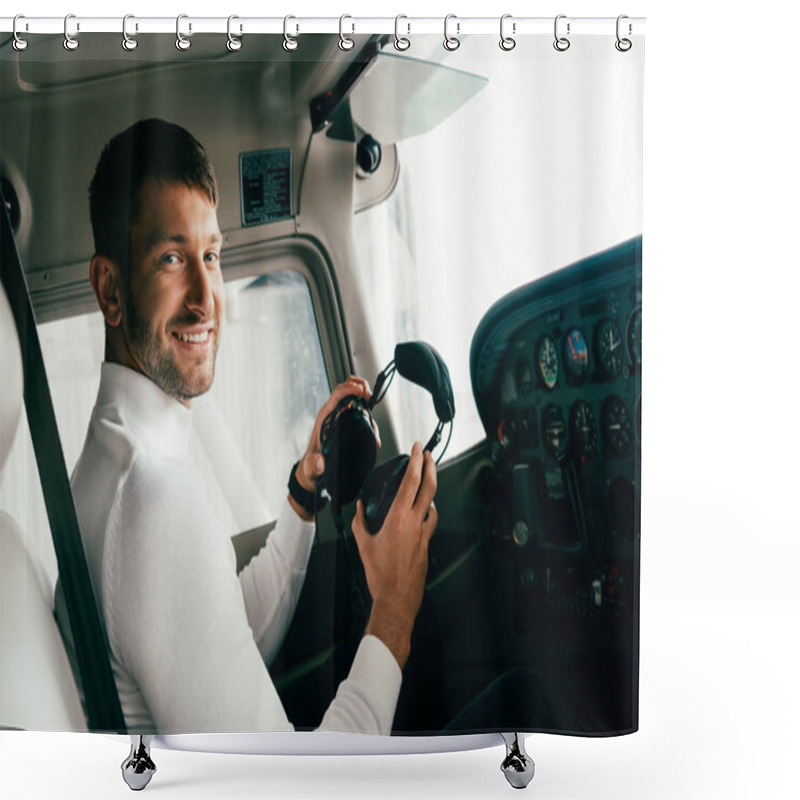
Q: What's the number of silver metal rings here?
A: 12